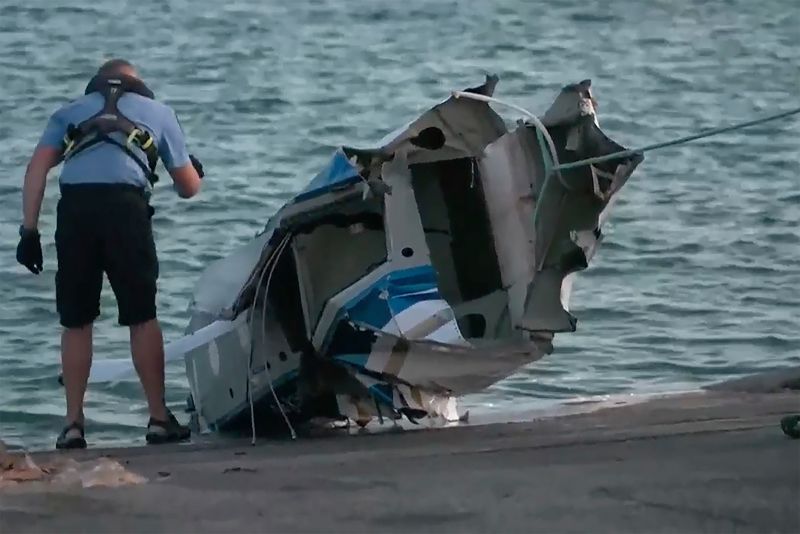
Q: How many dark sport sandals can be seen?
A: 2